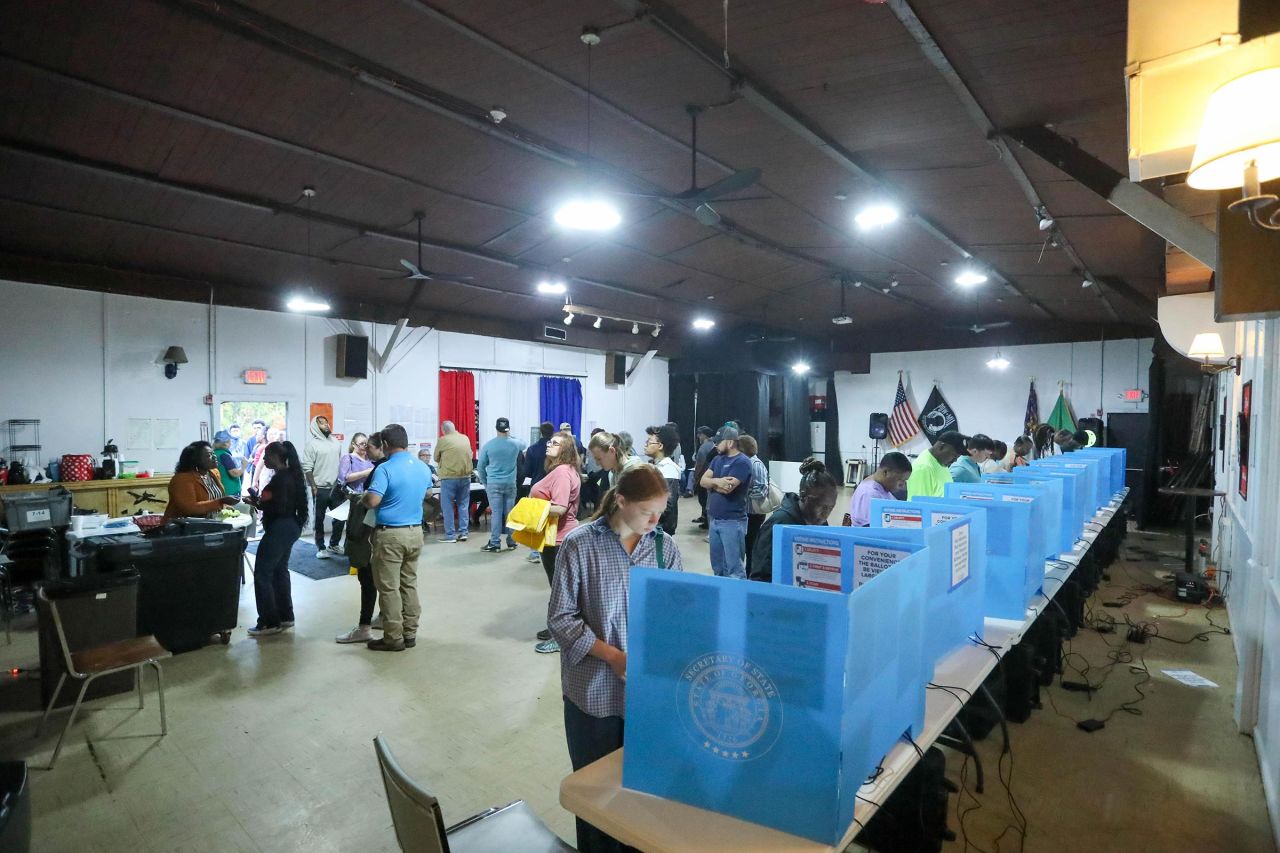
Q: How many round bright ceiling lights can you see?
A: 8